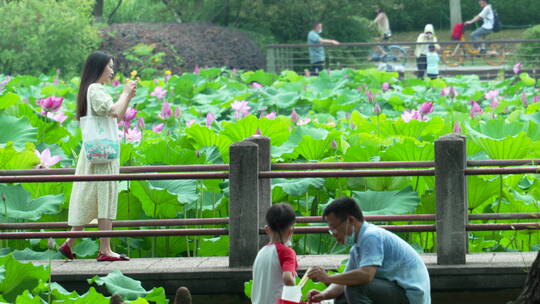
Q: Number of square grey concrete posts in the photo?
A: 3